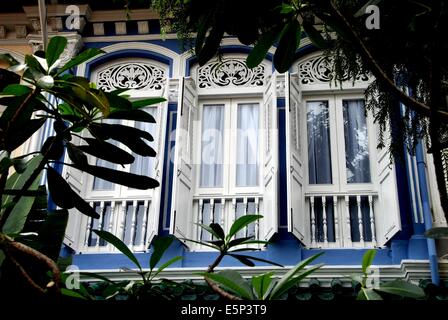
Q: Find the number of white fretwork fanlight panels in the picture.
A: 3